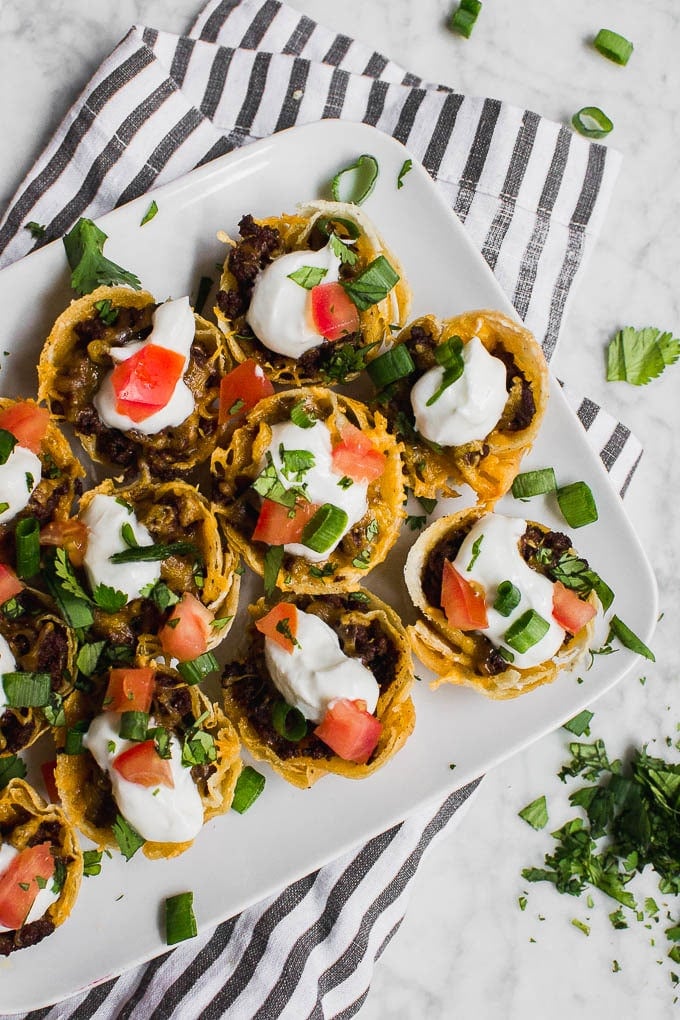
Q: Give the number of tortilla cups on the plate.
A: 11